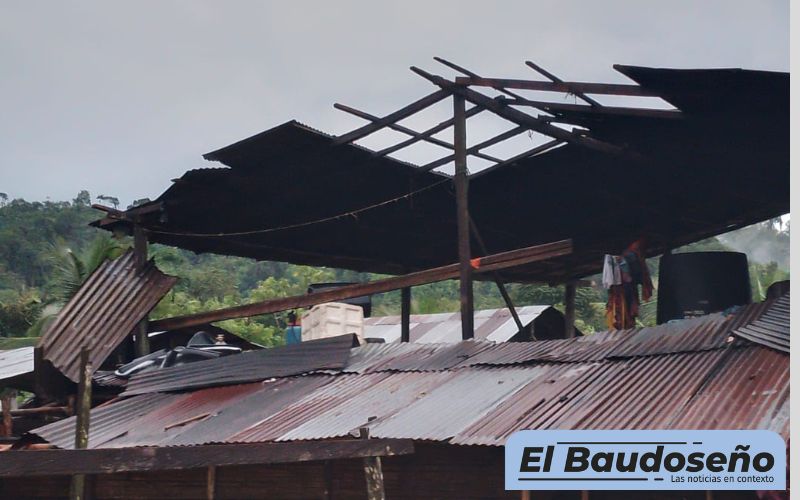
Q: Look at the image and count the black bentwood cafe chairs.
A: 0